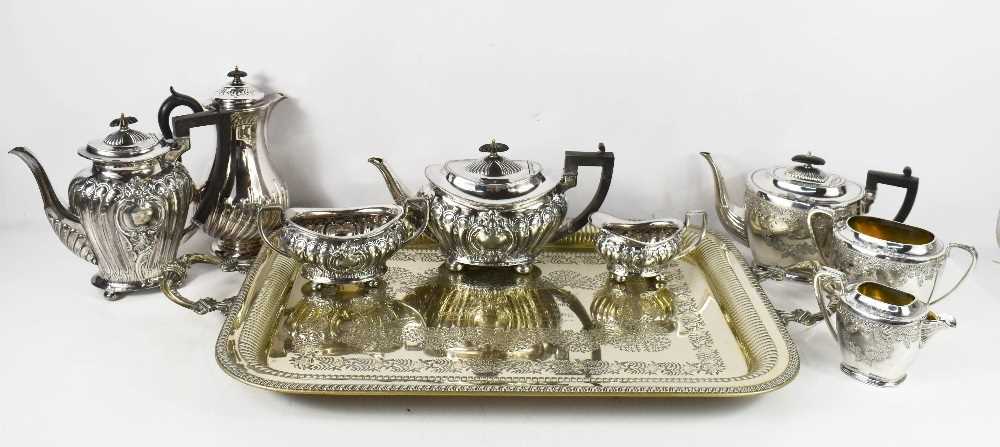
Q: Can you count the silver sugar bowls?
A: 2